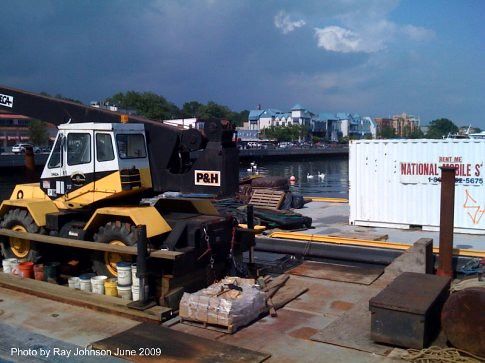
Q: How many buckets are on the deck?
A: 12